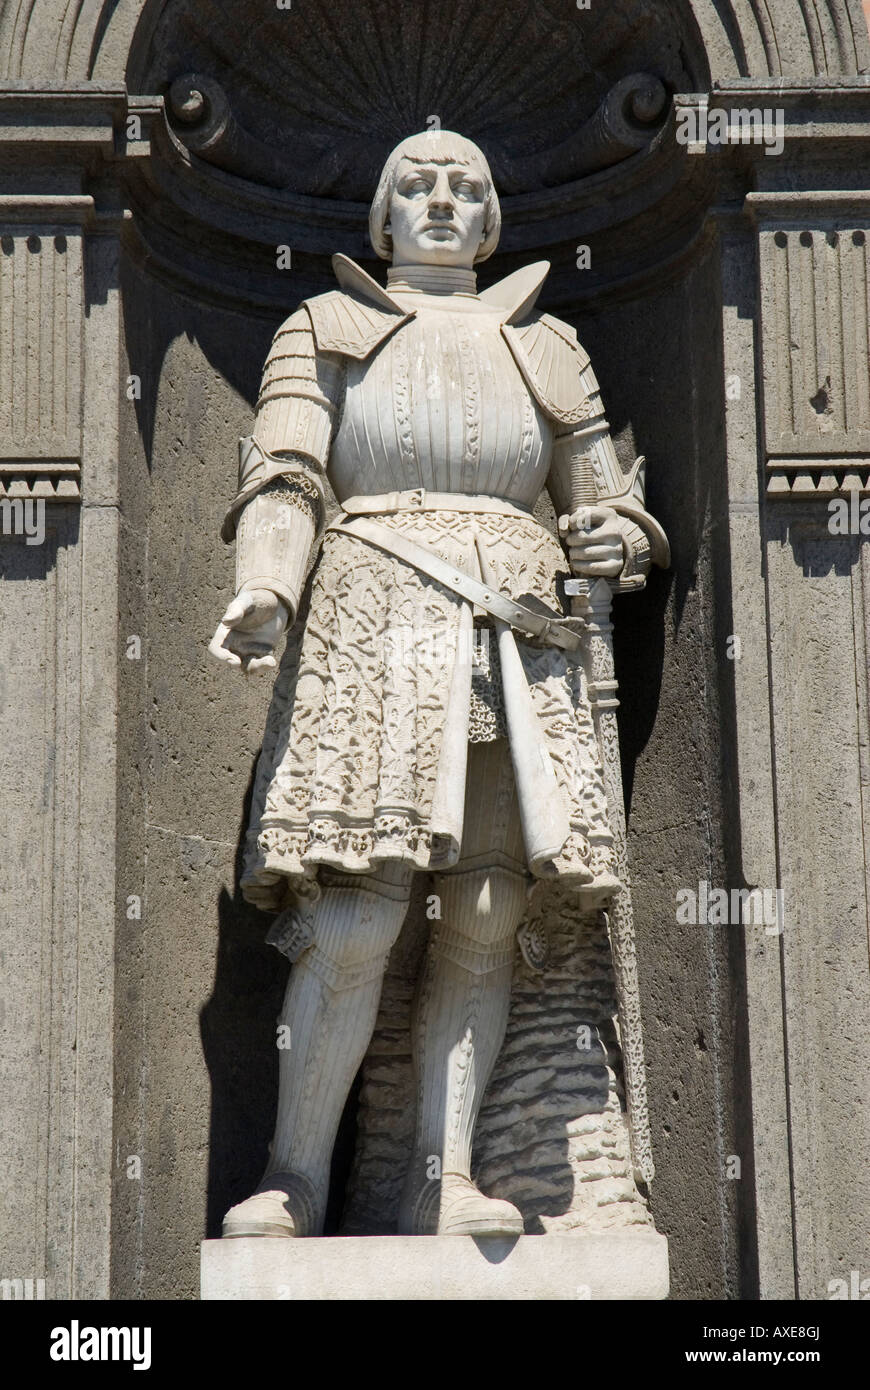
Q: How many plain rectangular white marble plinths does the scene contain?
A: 1